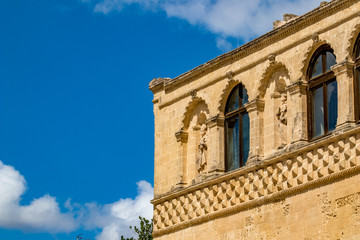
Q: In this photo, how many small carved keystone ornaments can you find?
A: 4